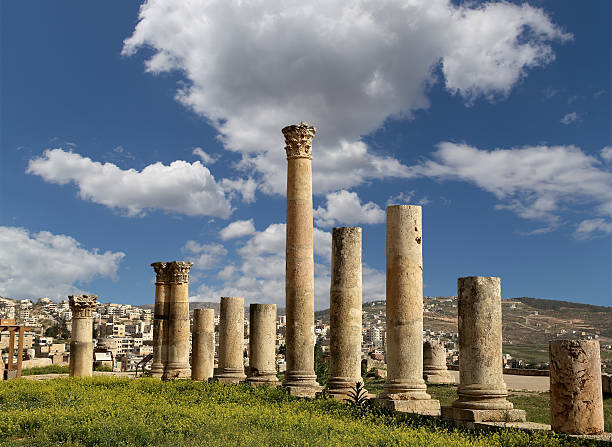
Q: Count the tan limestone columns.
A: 12